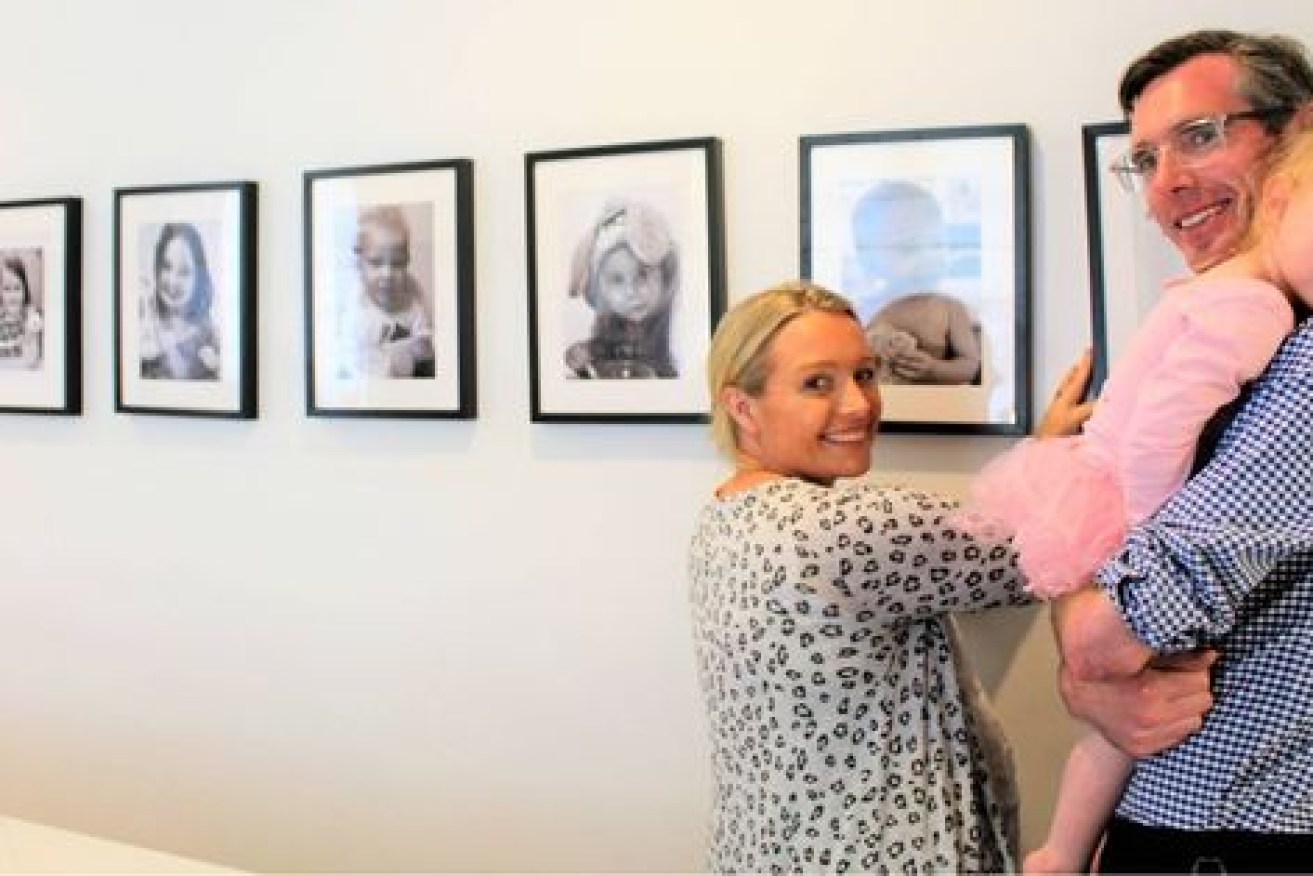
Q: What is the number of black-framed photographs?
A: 6